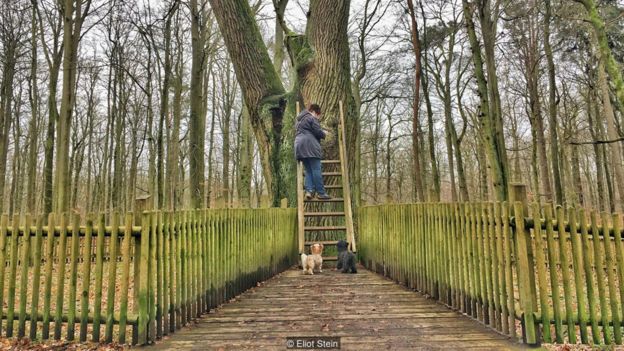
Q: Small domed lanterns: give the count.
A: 0